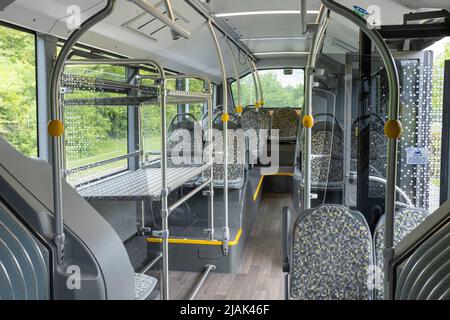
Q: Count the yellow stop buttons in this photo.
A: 7